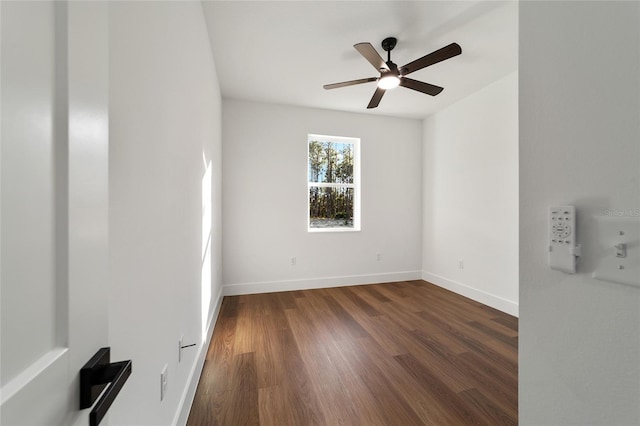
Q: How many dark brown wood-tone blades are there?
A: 5